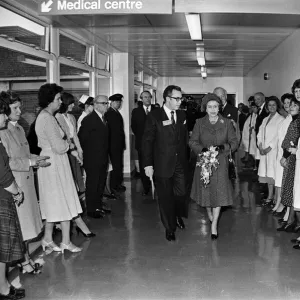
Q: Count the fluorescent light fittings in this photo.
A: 3